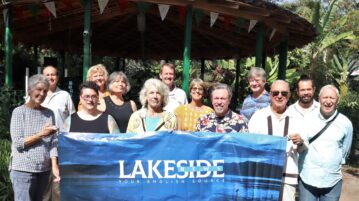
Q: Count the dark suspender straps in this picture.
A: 2